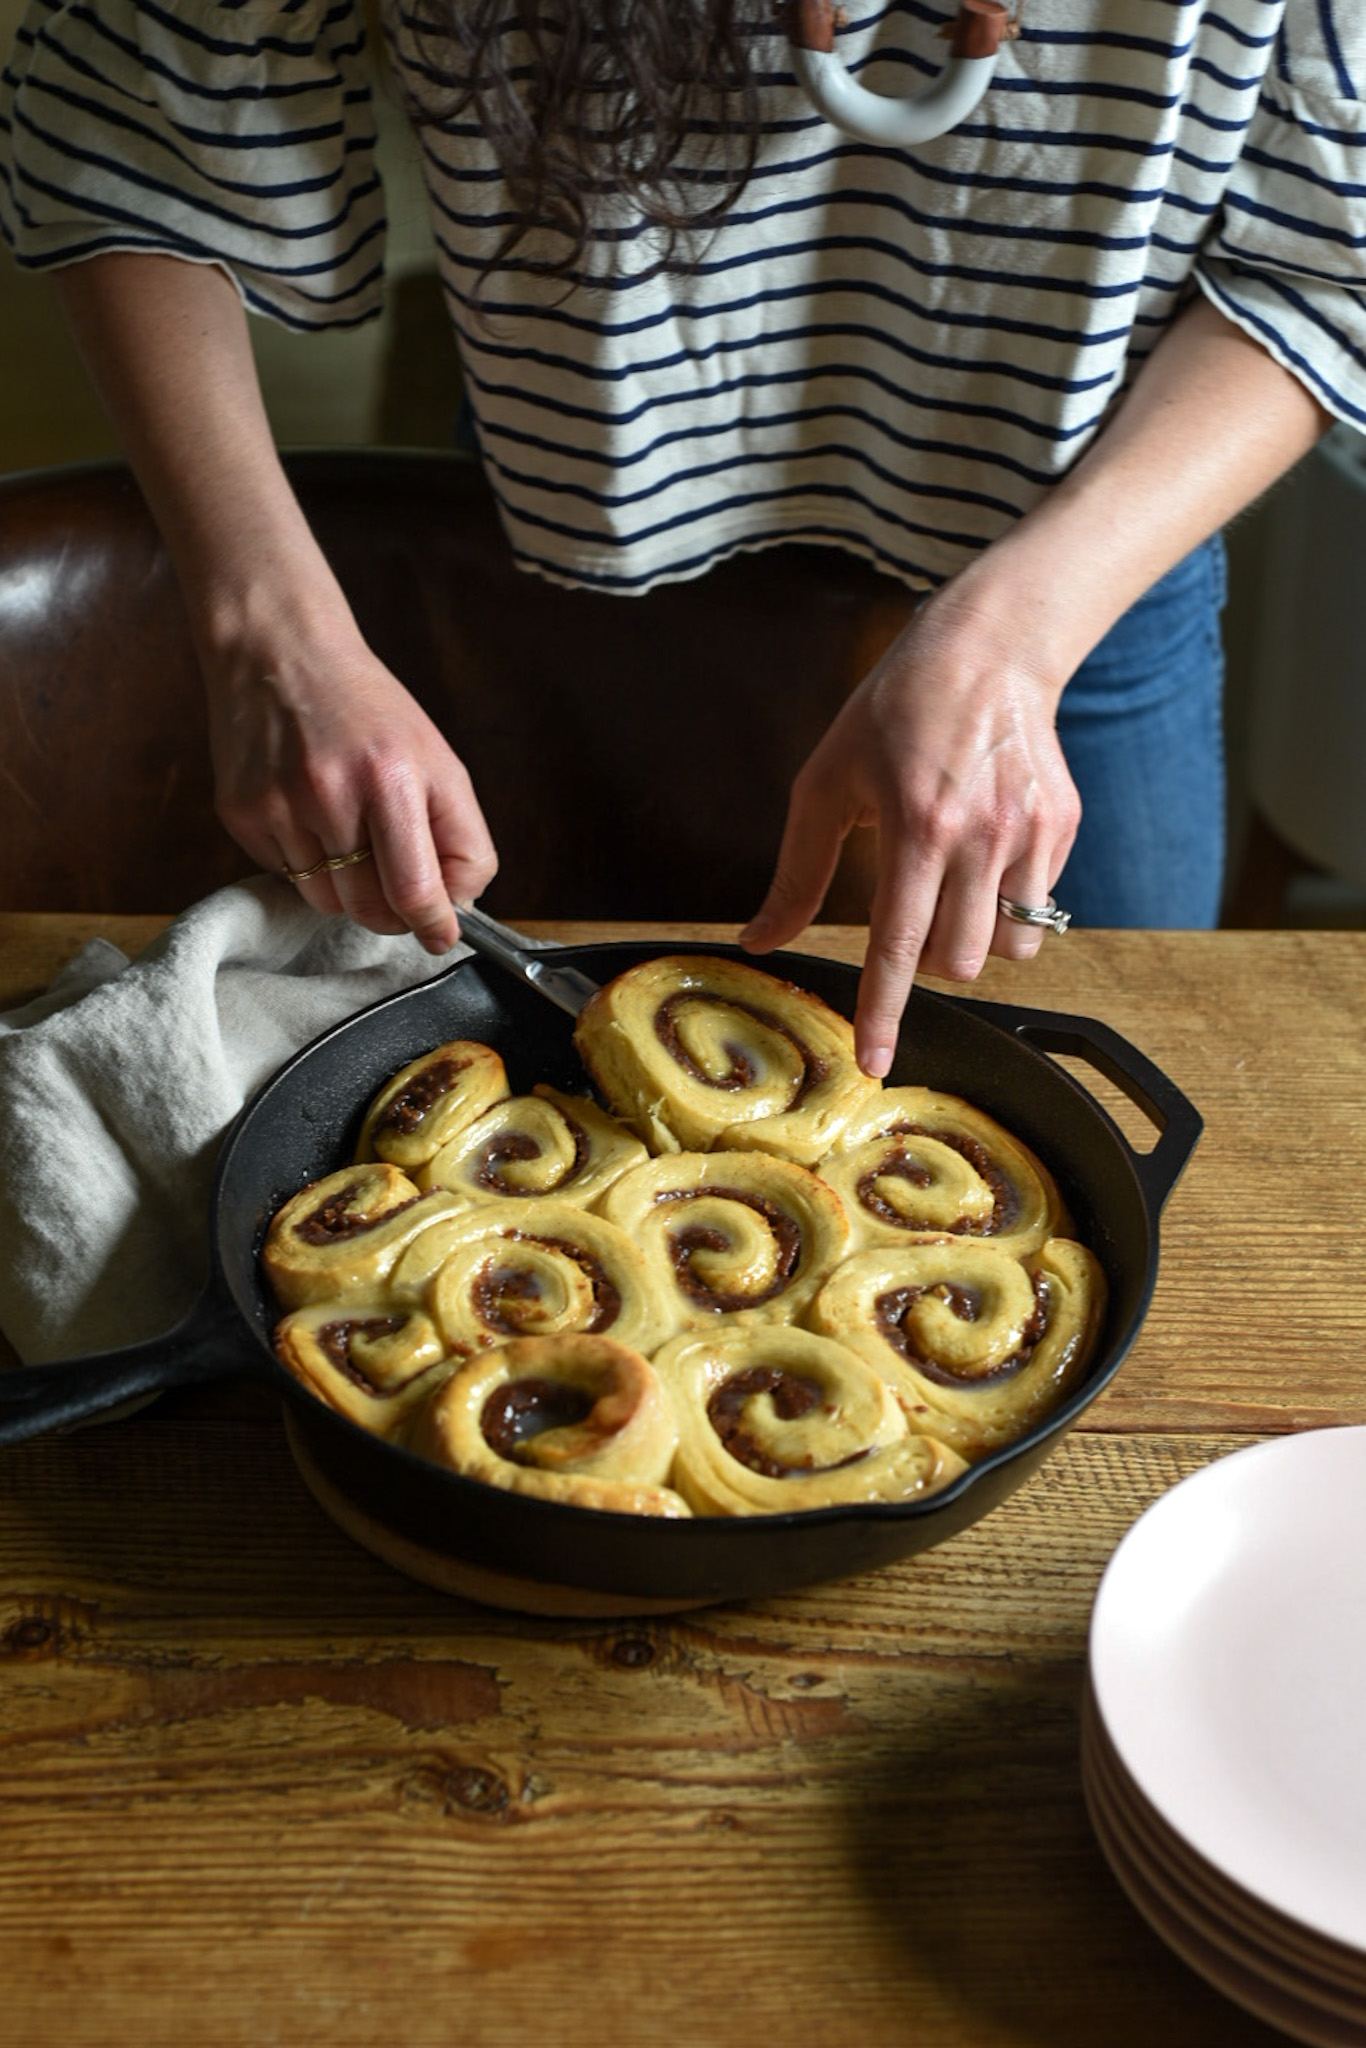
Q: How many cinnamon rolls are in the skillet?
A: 11